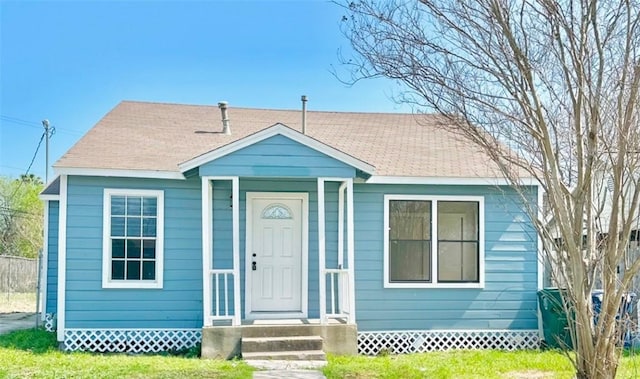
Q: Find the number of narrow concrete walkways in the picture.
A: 1